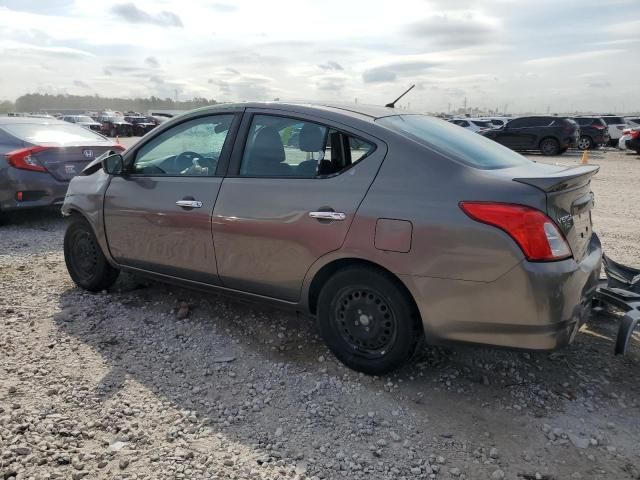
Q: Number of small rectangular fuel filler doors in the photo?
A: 1